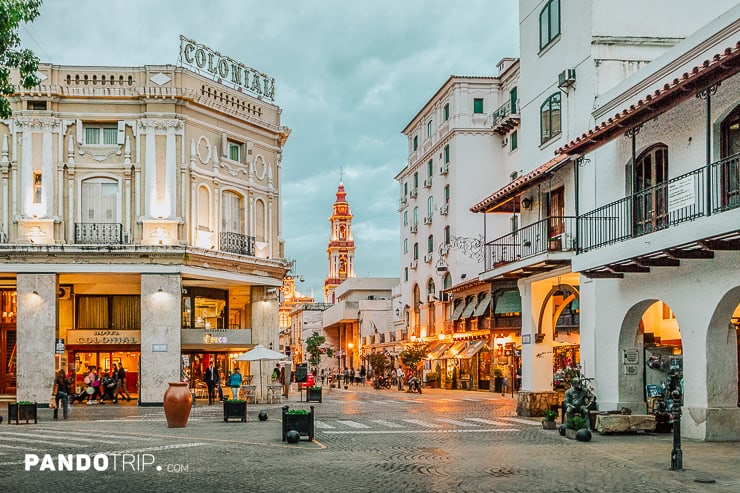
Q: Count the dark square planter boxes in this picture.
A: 4